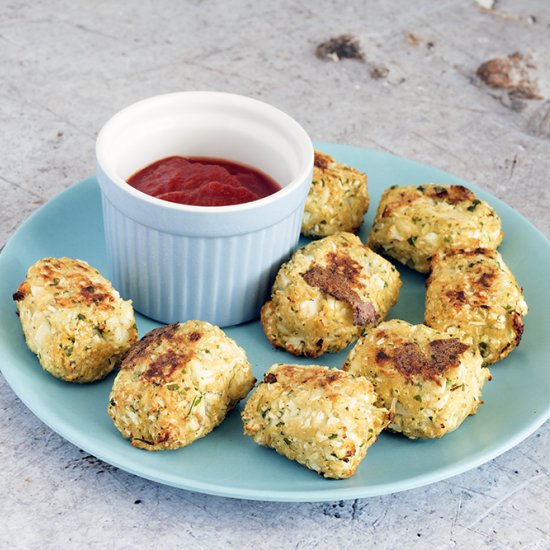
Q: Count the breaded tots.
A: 8